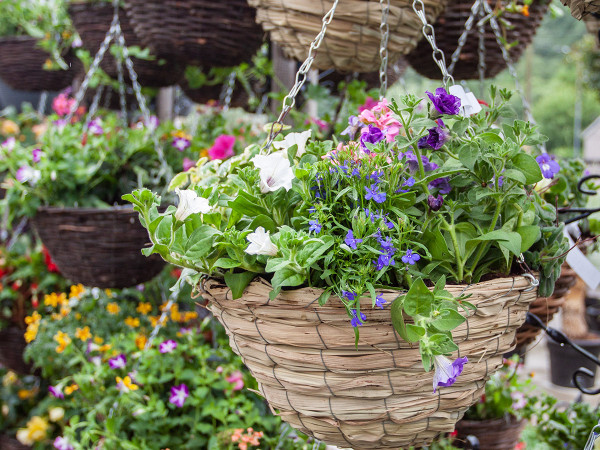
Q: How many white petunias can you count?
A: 4